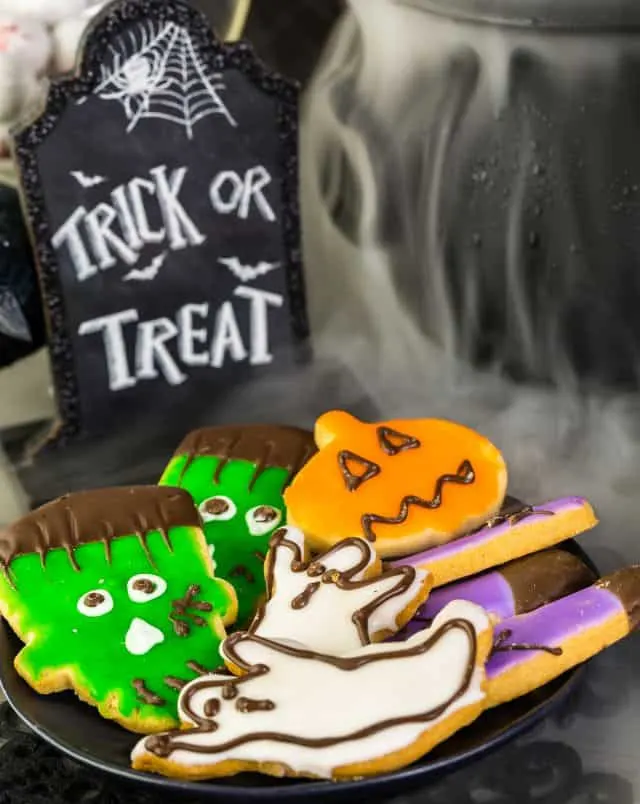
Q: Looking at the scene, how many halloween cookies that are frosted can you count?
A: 8